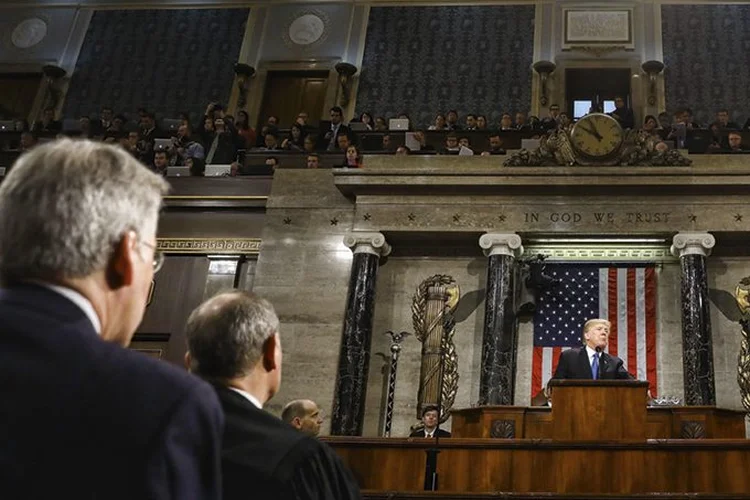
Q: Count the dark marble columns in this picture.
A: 3